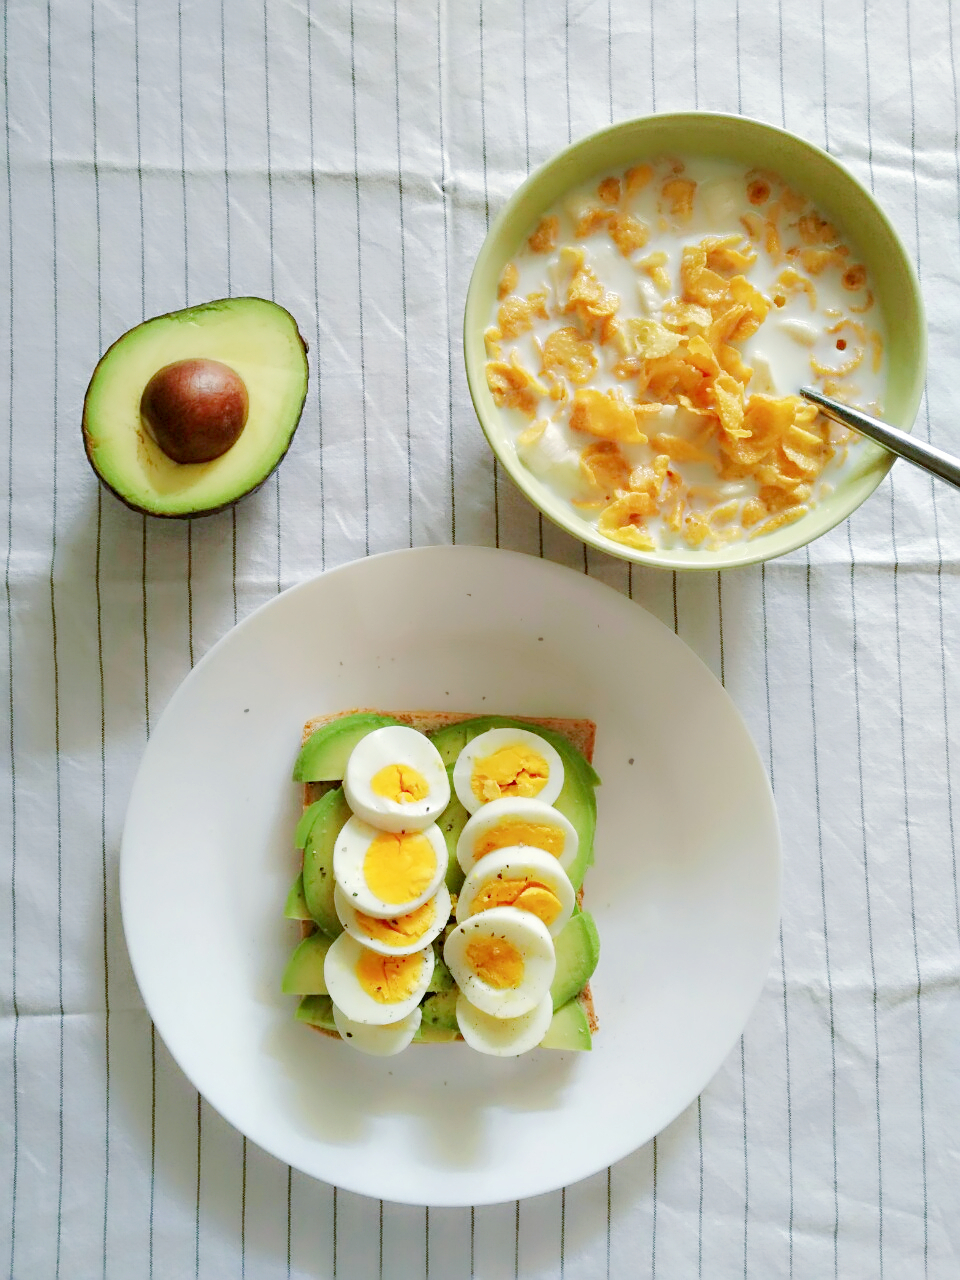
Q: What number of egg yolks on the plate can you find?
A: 8